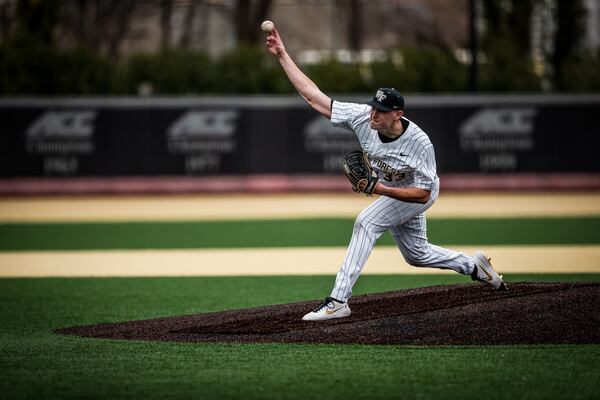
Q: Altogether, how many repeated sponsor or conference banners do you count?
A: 4